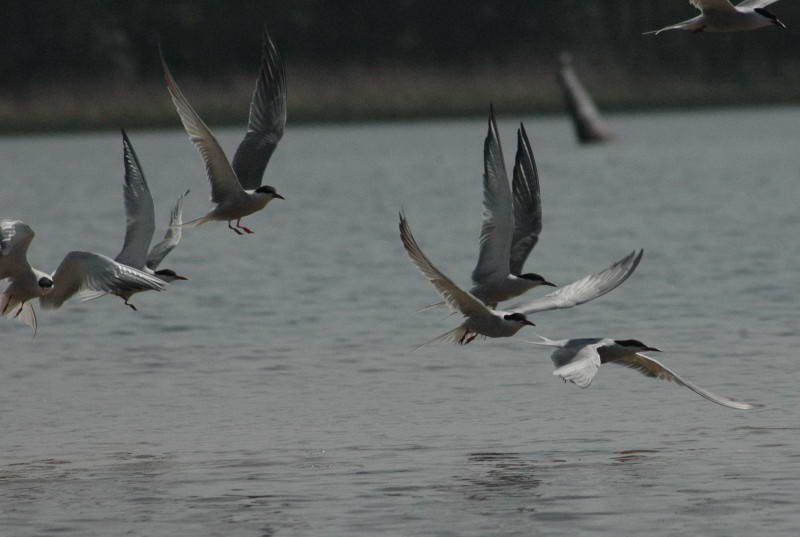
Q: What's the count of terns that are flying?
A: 7